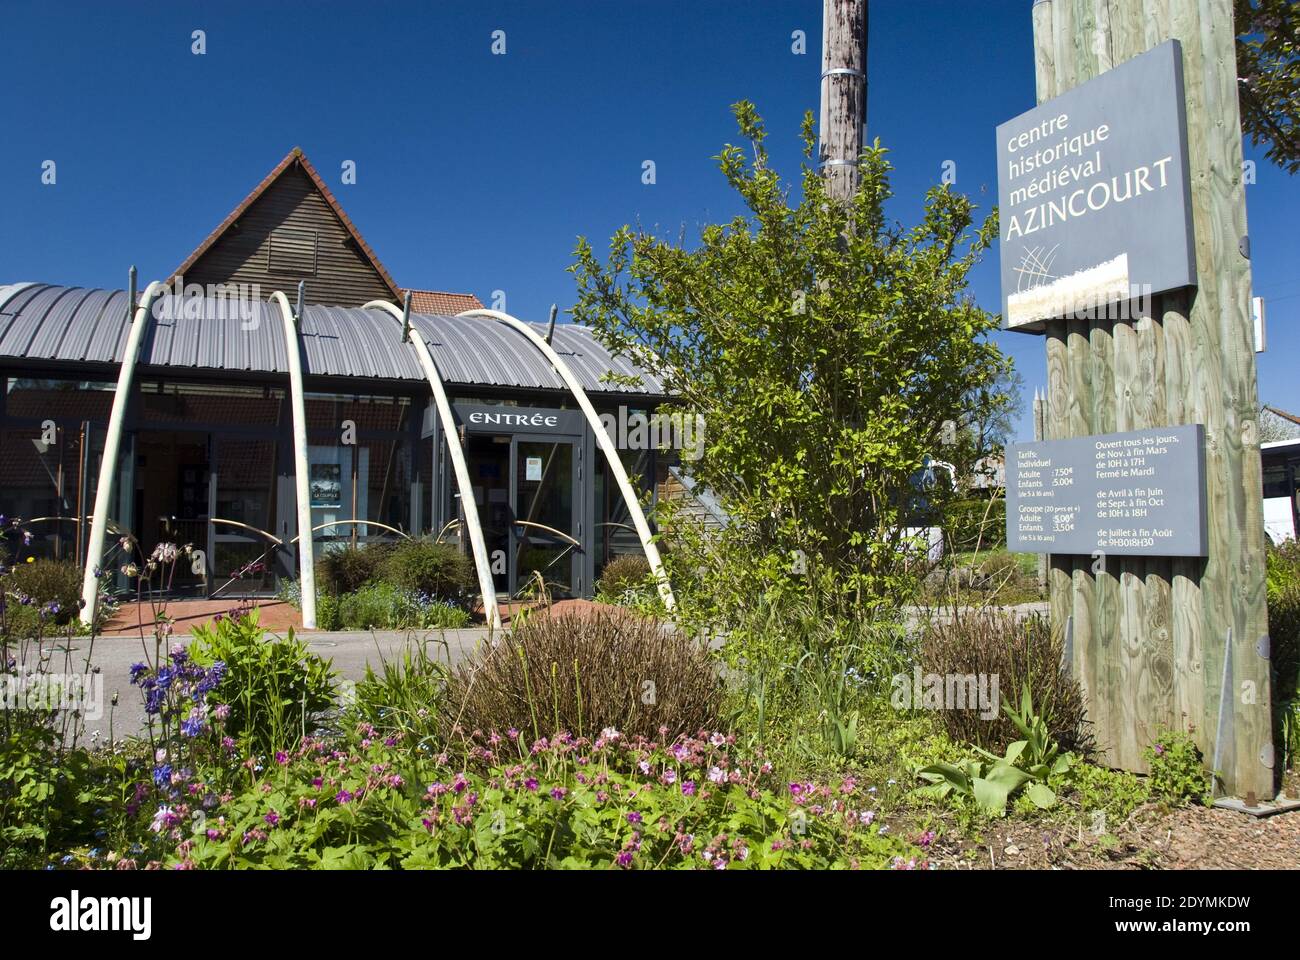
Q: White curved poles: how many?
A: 4